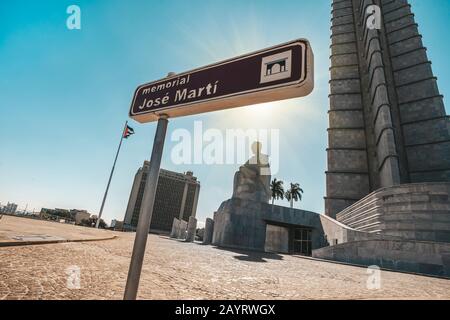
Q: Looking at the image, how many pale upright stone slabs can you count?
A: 4